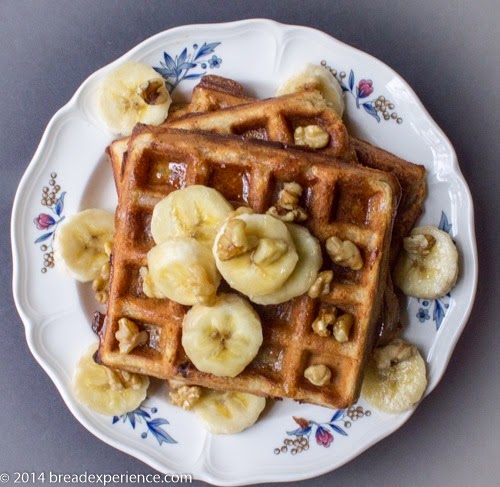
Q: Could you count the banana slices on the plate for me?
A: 12